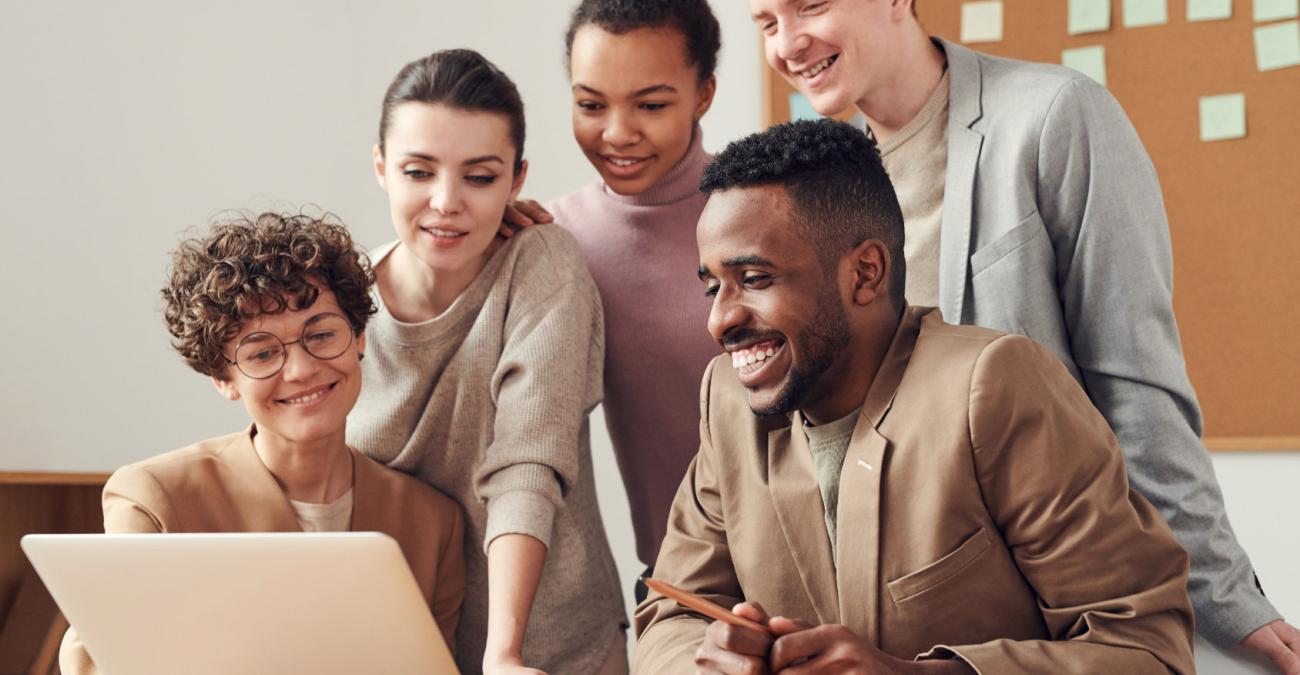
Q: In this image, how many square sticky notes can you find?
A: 9